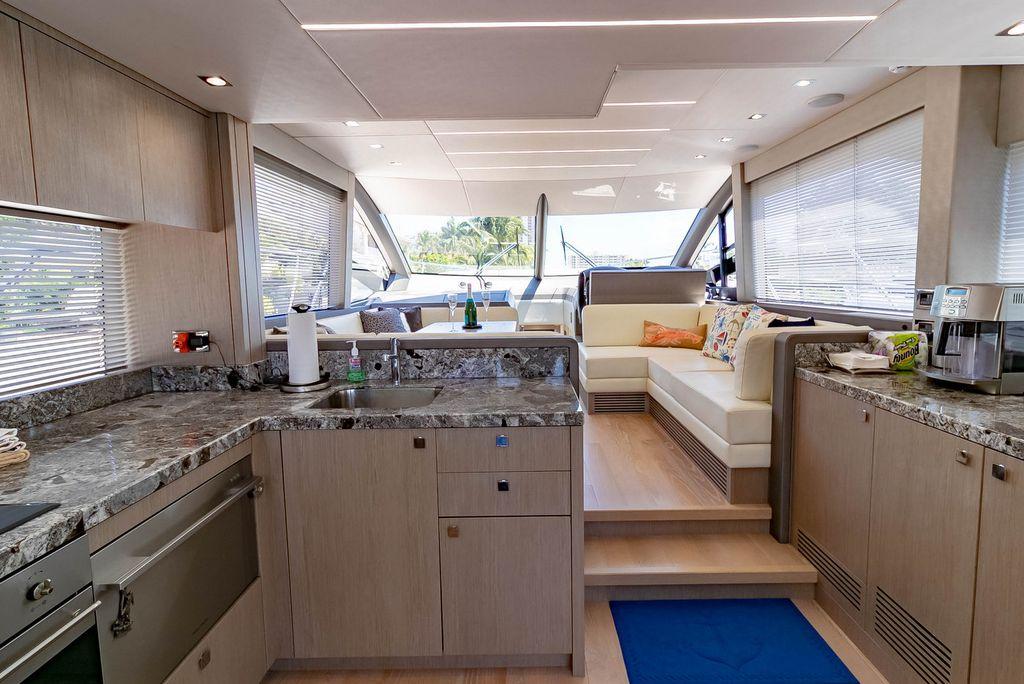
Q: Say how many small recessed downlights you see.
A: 9